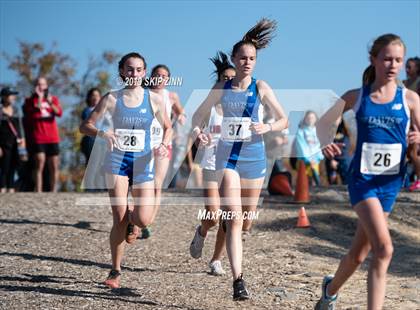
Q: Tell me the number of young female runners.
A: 5